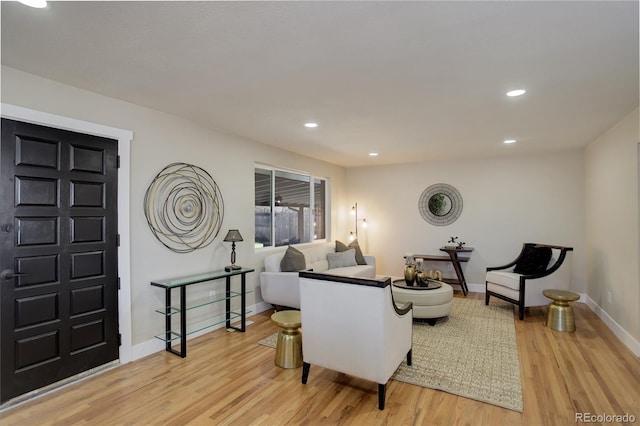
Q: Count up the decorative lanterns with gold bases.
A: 2